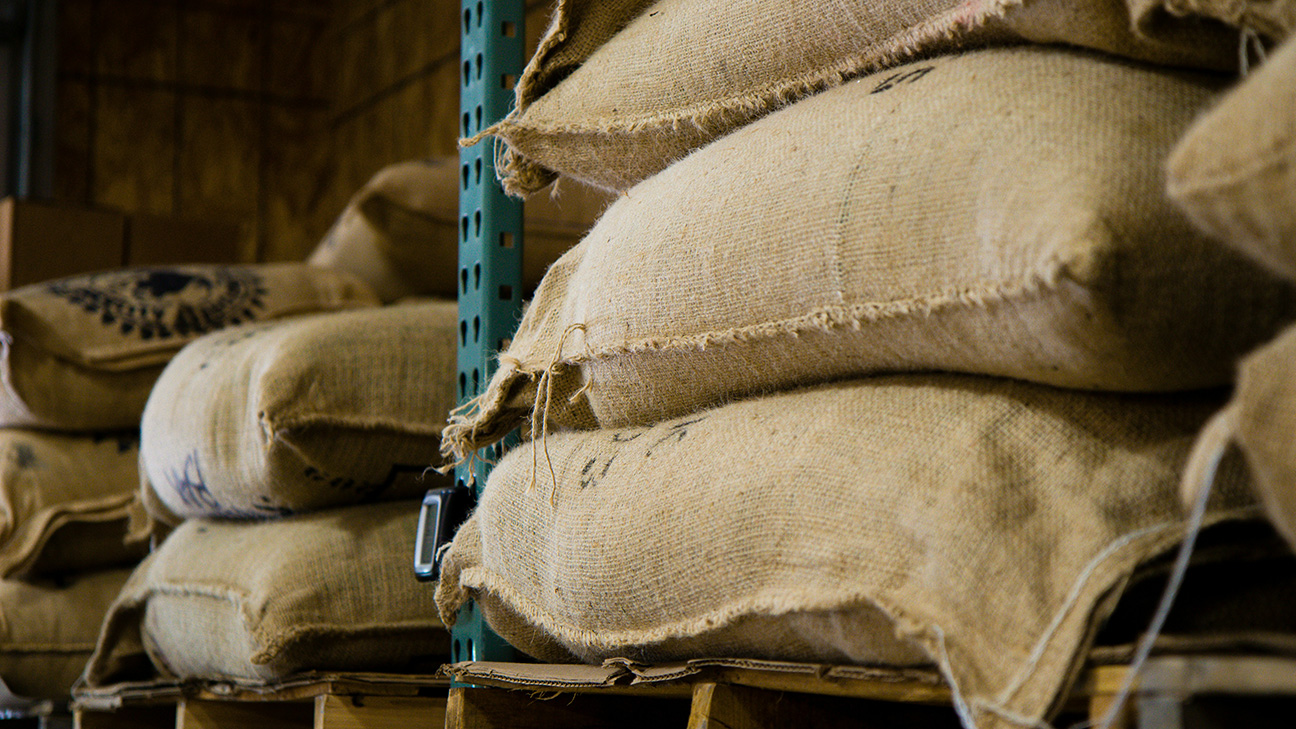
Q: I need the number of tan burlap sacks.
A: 11